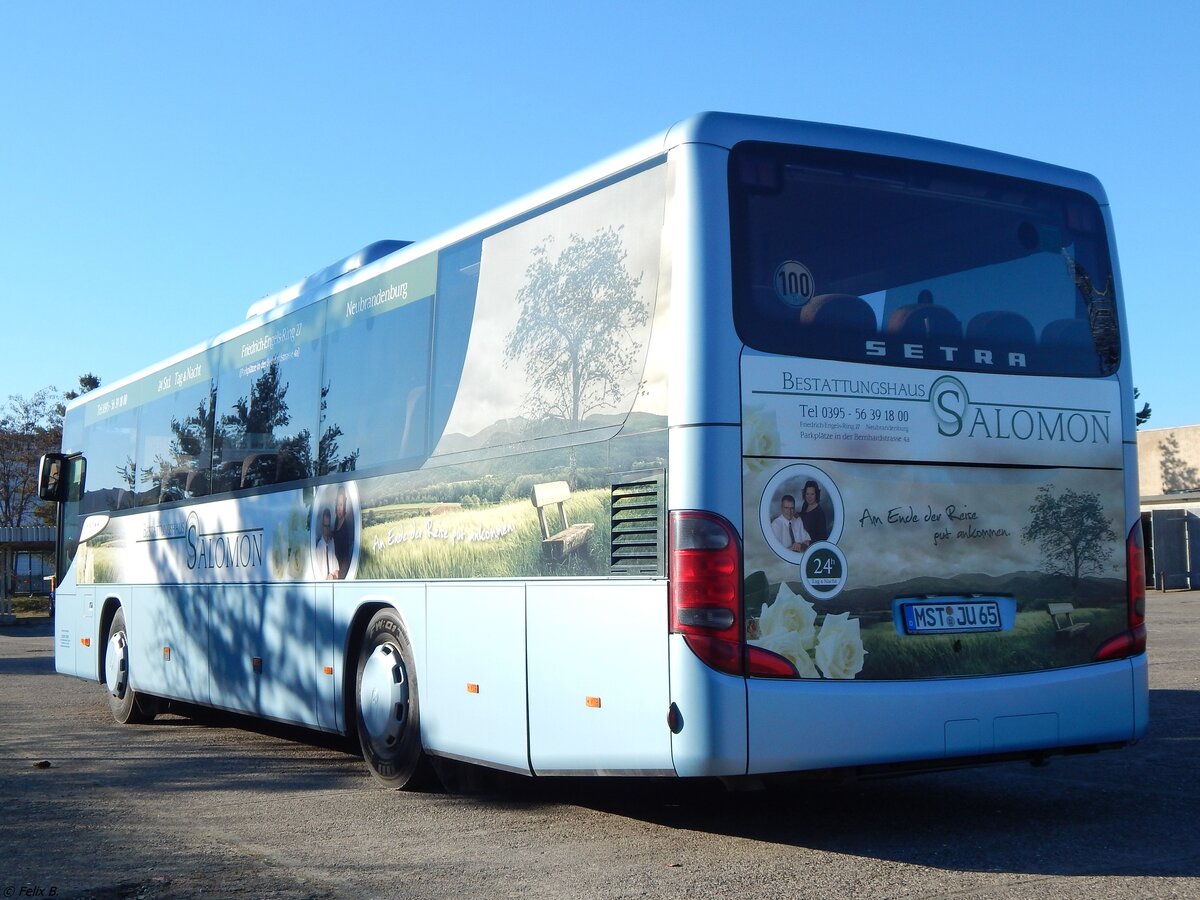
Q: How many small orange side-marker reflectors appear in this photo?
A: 6